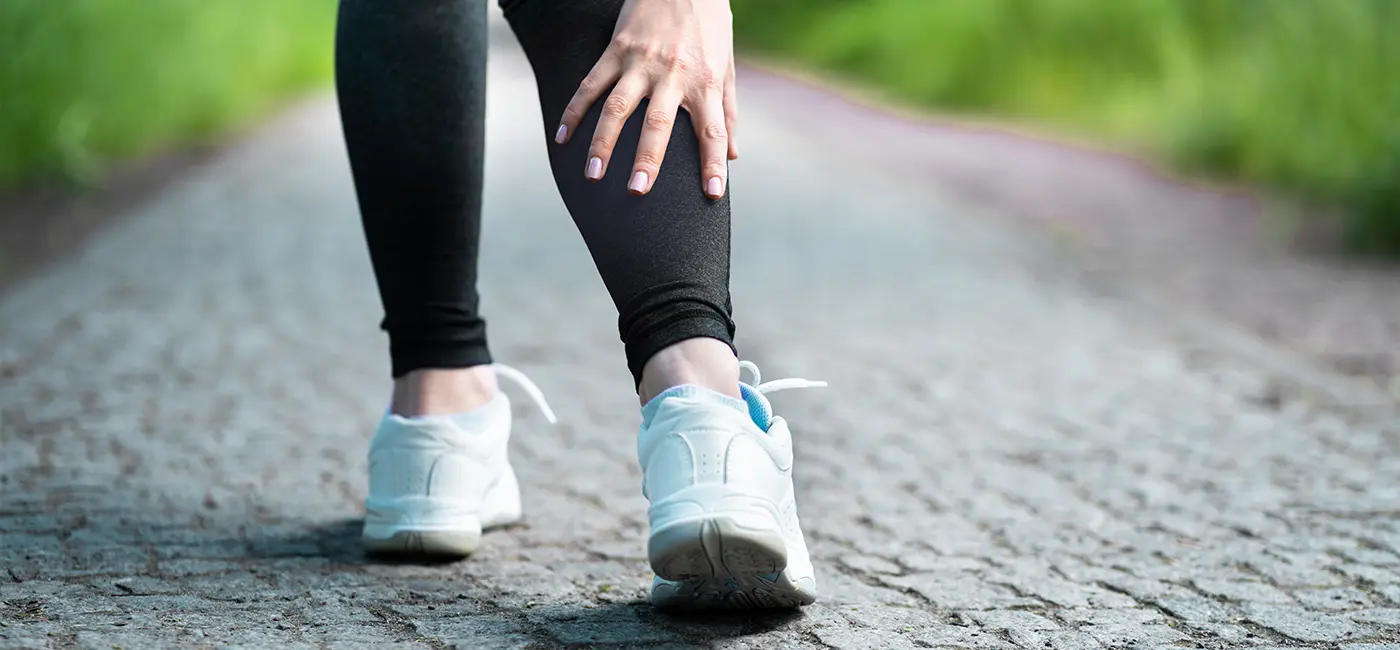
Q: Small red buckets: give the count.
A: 0